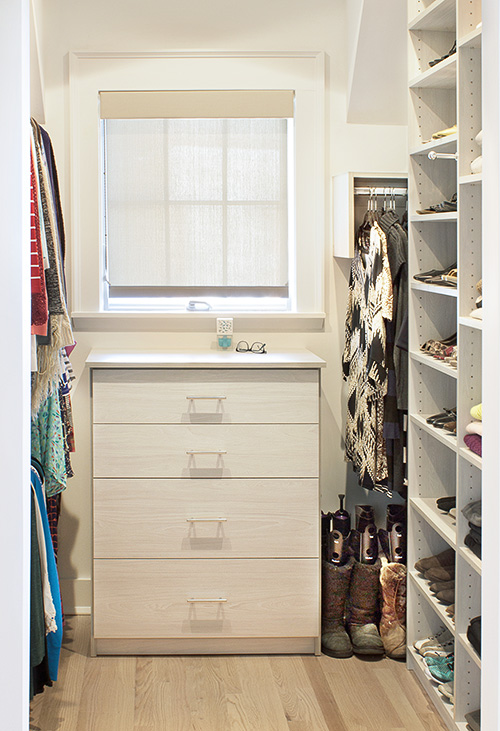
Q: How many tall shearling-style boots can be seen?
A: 3